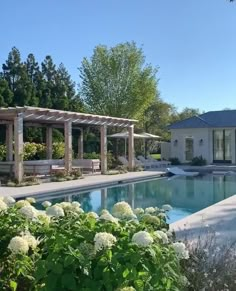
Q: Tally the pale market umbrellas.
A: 2